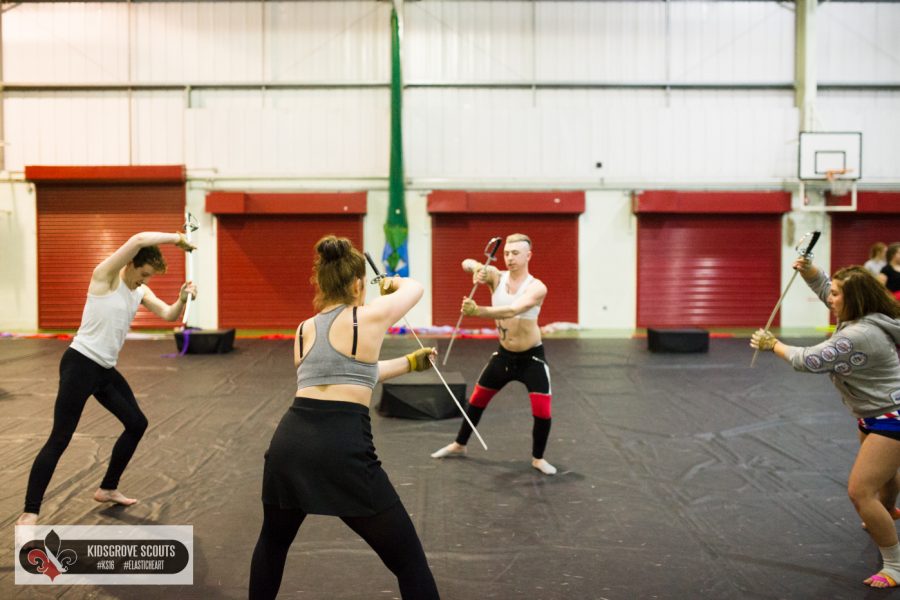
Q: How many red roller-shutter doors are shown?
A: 5